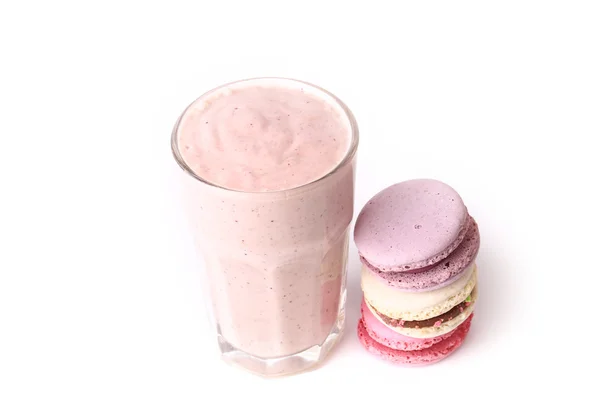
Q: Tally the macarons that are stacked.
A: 3